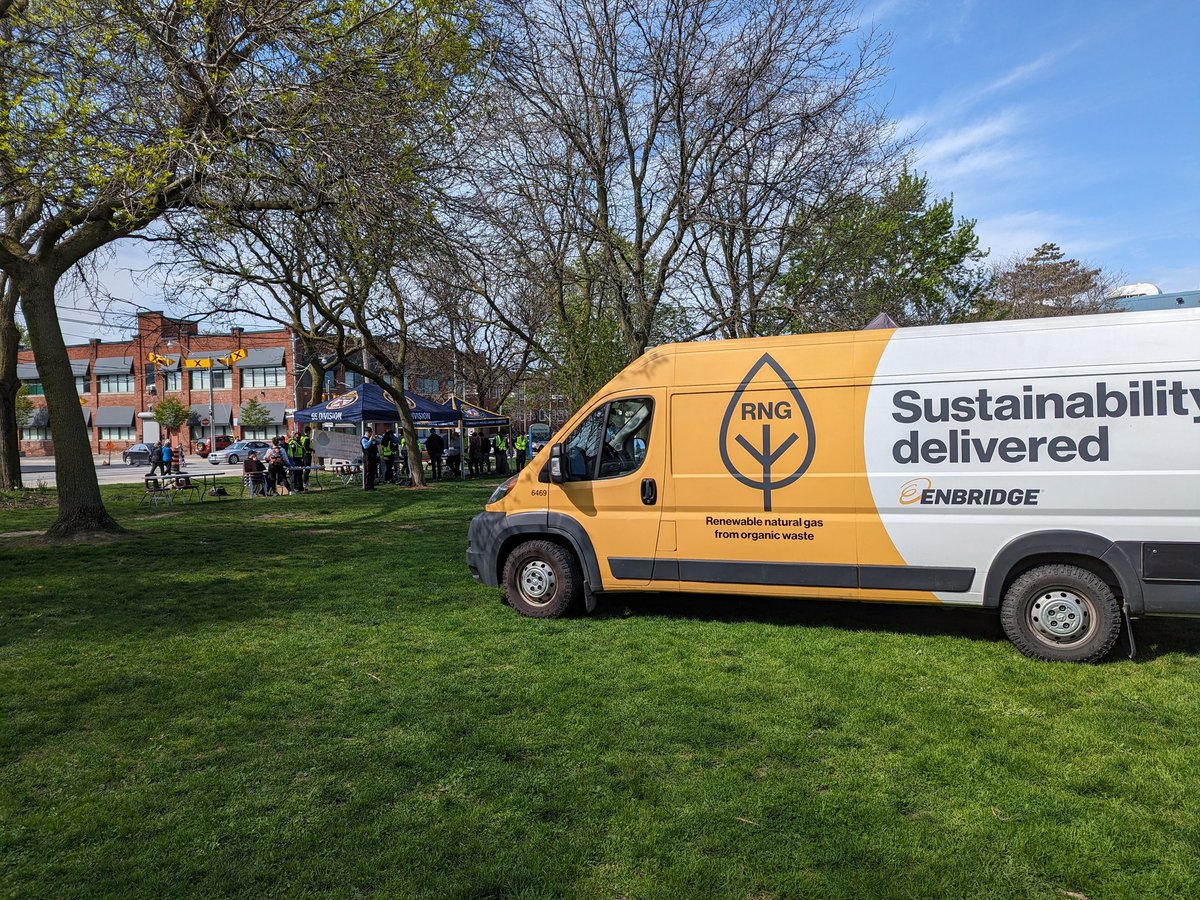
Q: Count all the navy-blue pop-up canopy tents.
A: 2